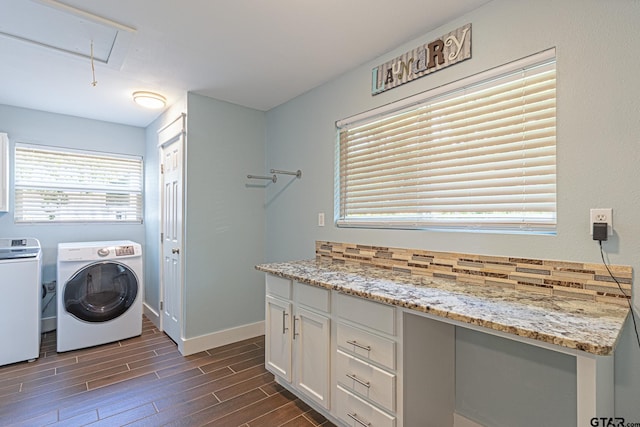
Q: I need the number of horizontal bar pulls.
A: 3